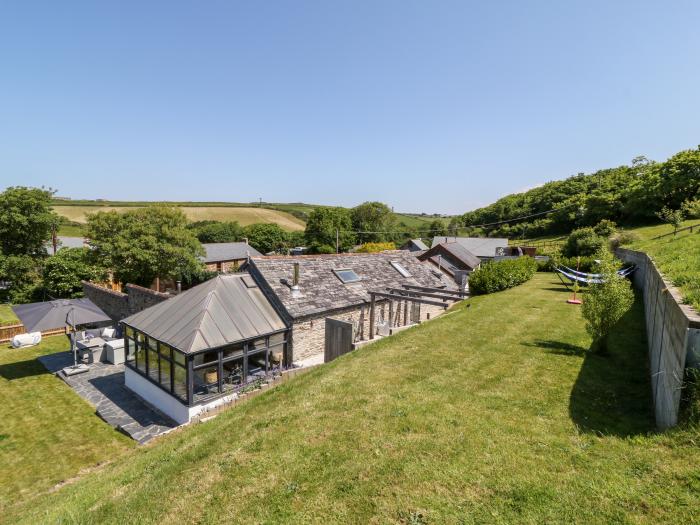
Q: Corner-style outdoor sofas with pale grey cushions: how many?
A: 1